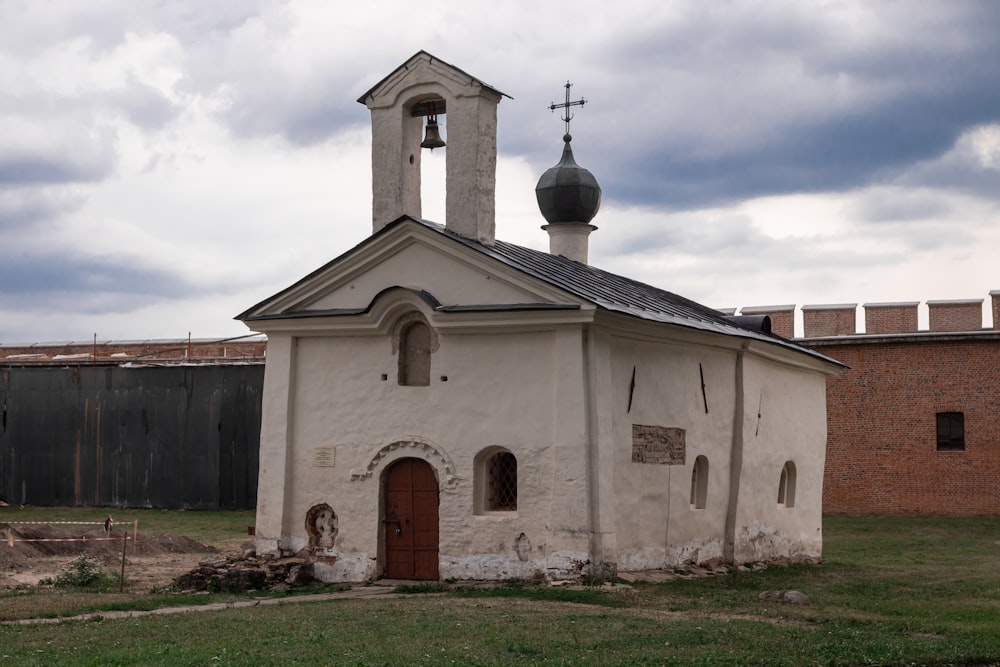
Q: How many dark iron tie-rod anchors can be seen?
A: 3